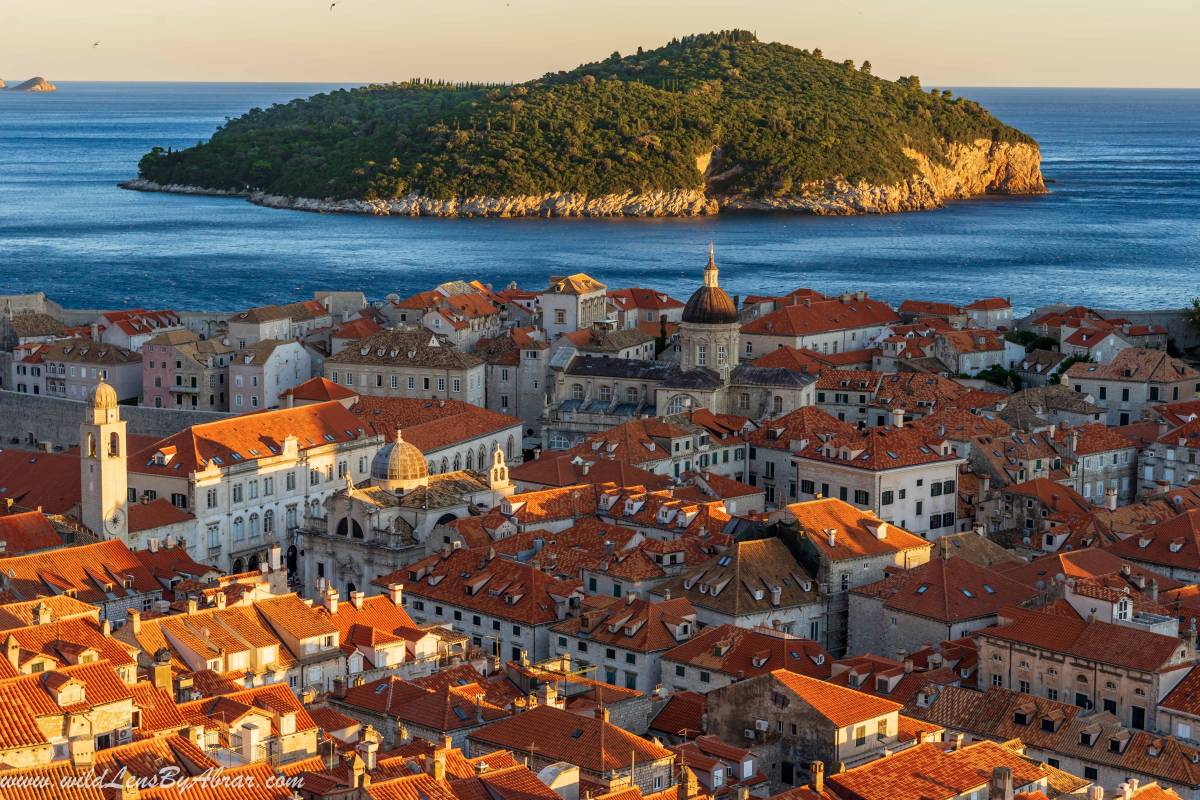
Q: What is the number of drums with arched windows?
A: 1